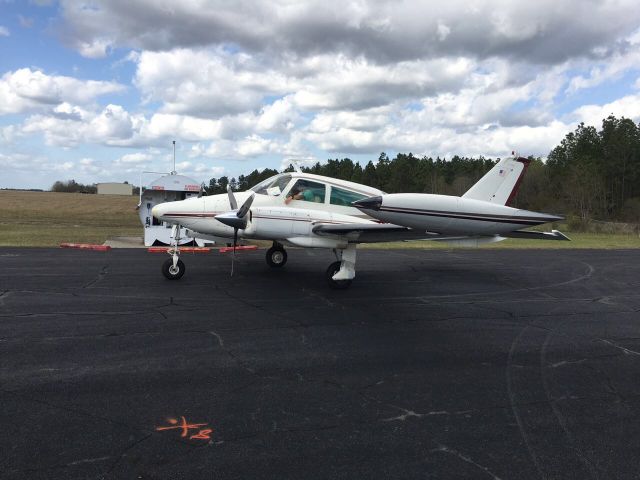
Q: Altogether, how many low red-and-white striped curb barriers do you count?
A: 3